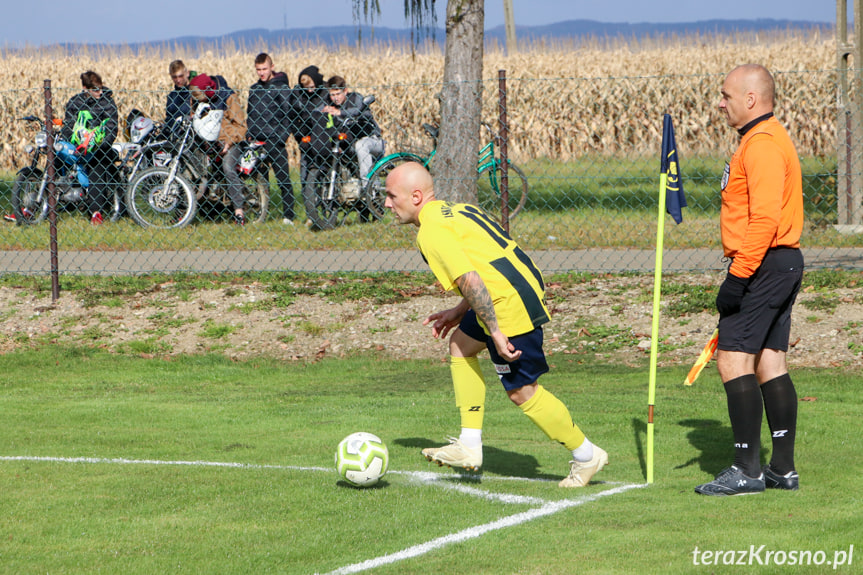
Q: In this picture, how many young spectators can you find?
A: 6